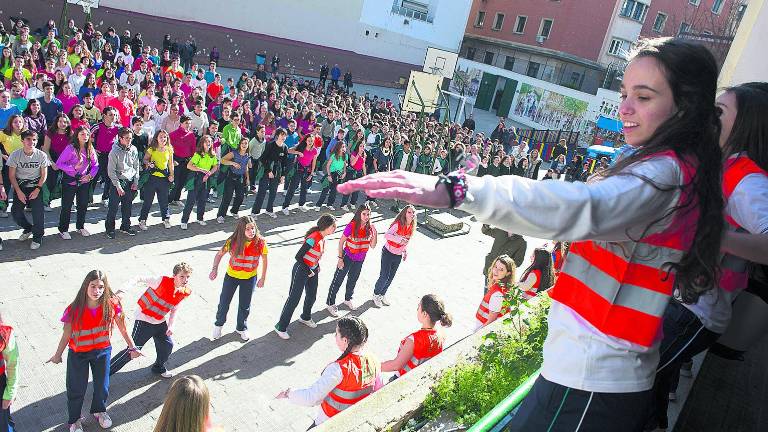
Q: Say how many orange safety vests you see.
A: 14